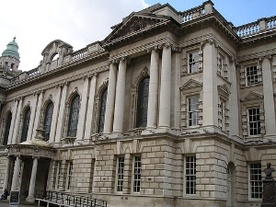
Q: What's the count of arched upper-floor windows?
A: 6